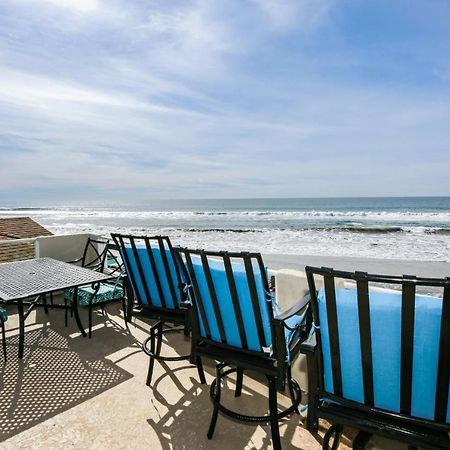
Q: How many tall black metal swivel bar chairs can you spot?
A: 3